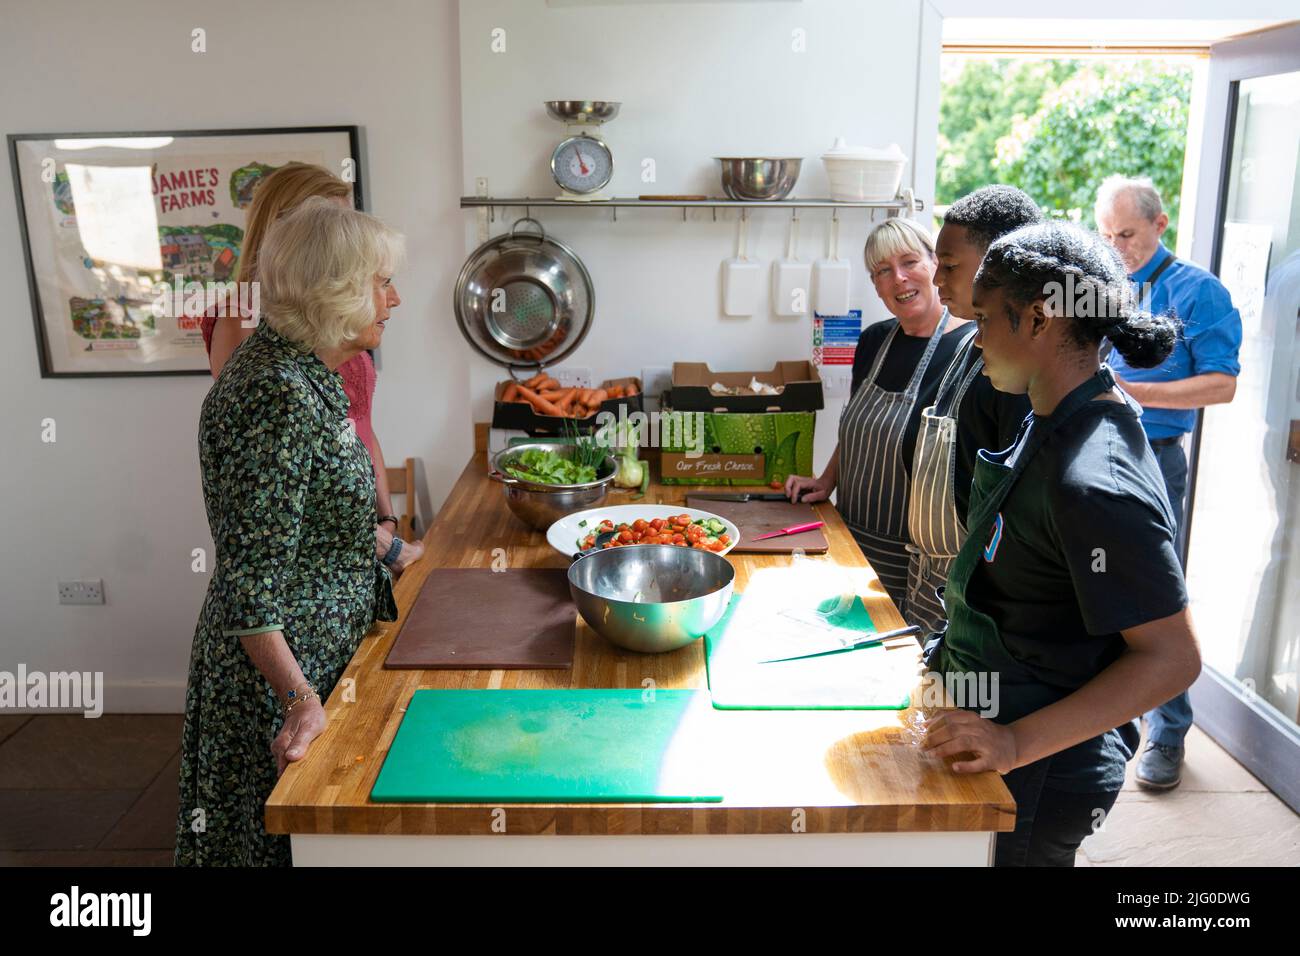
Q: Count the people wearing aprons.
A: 3